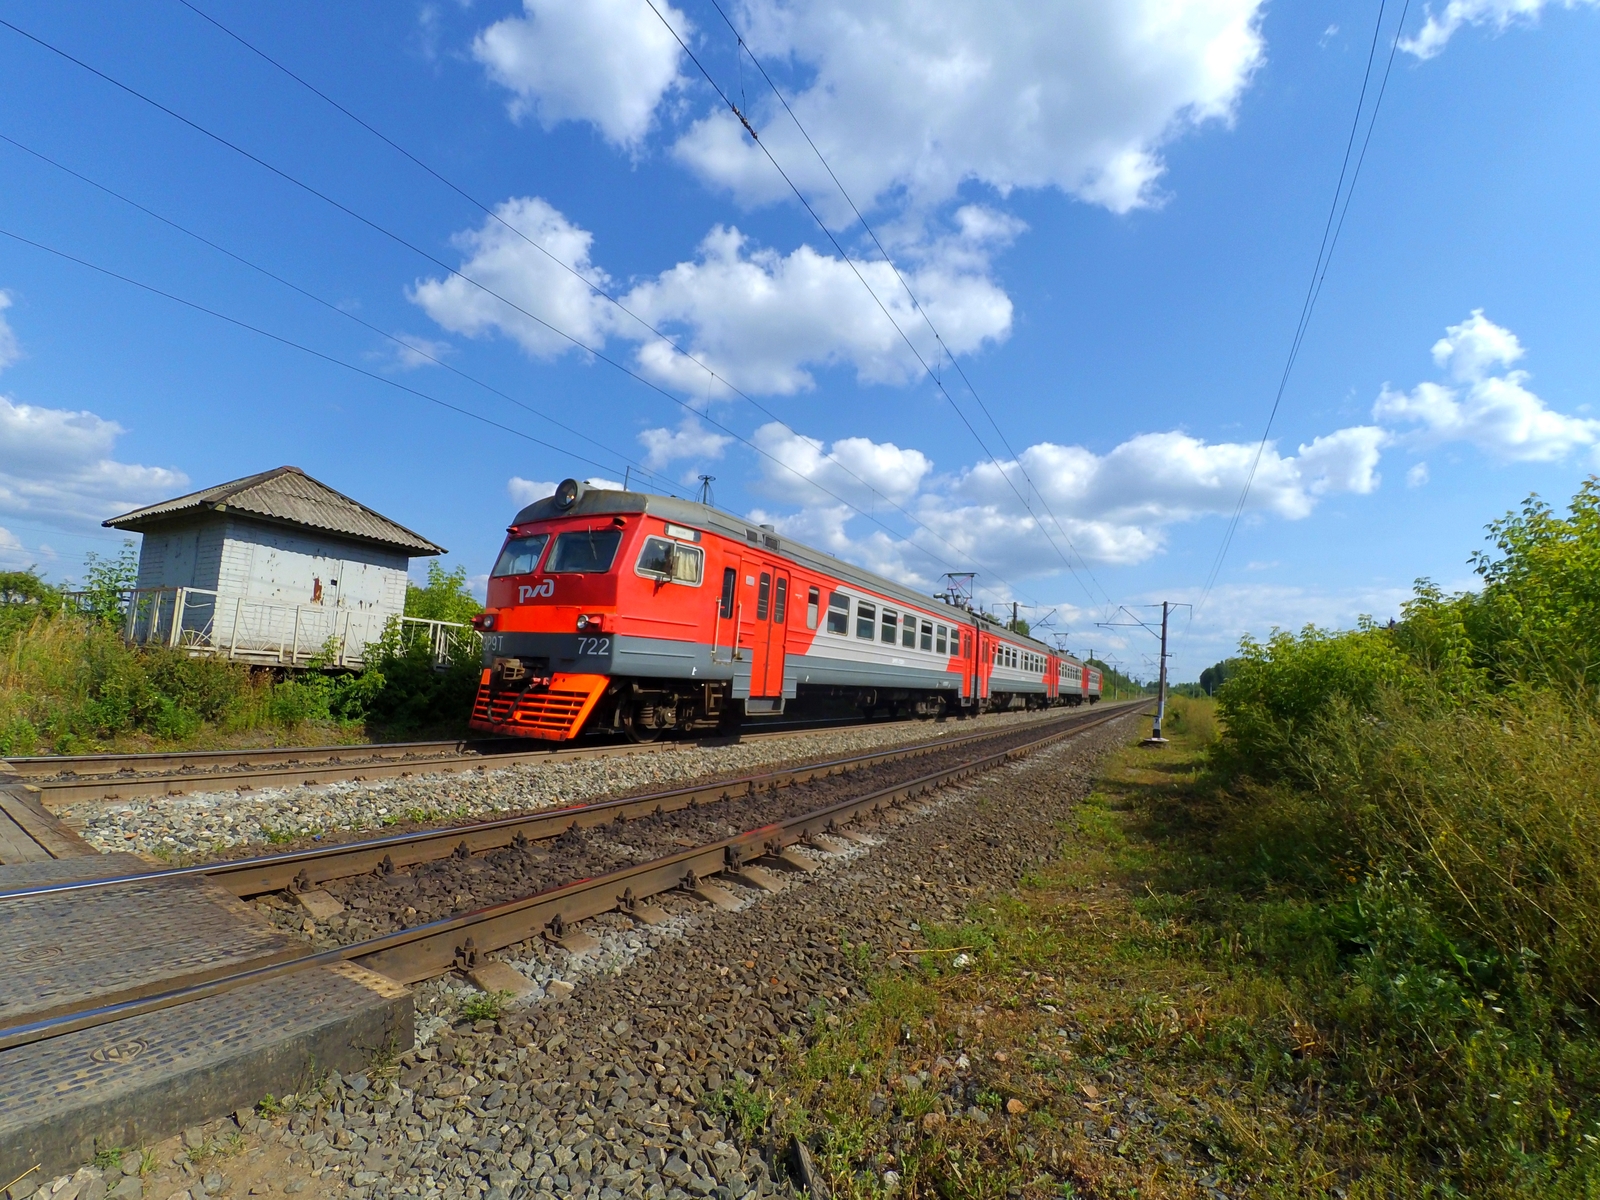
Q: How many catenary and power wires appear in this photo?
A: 8